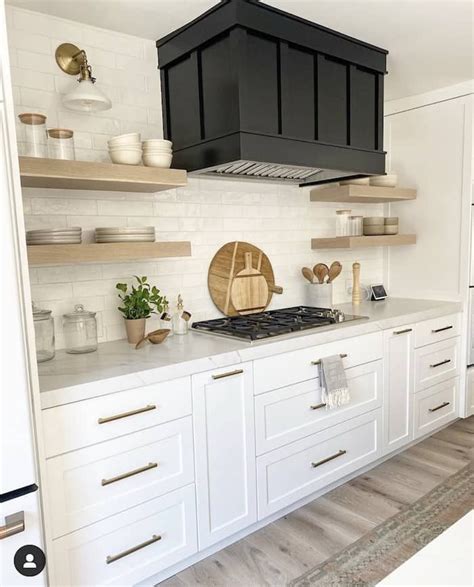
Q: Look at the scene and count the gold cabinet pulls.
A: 11